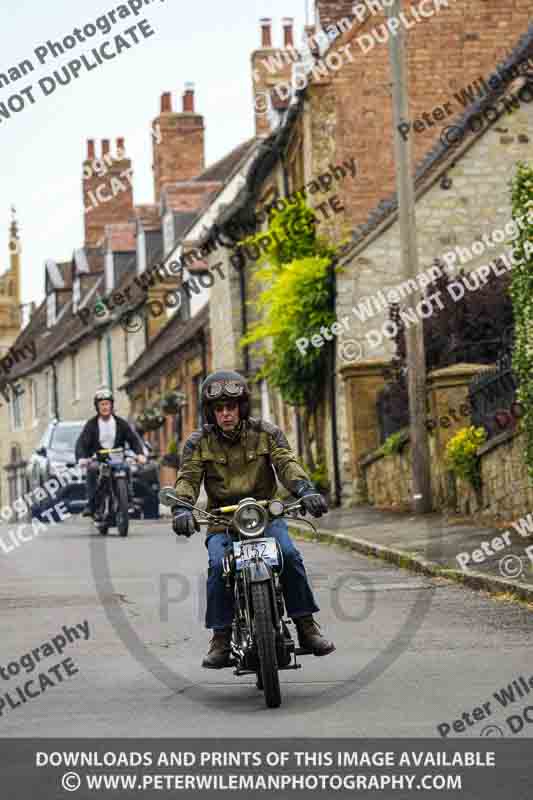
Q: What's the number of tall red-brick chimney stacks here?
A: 3